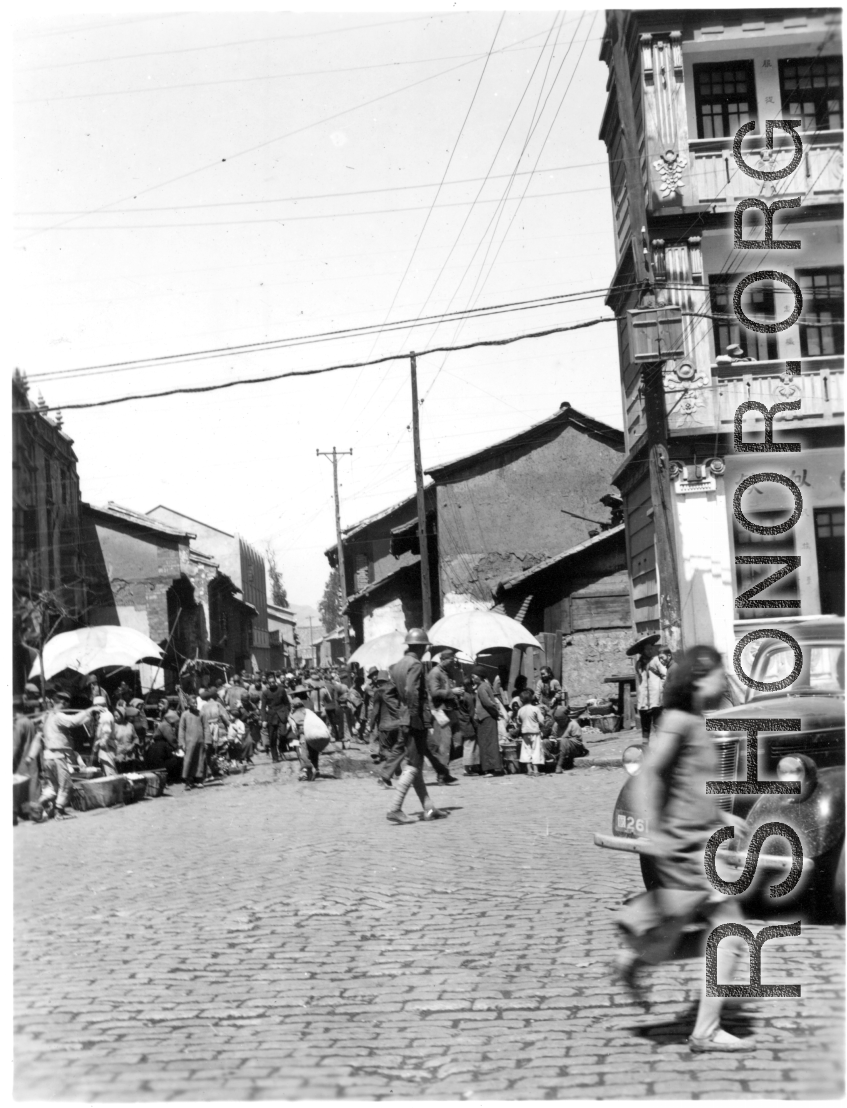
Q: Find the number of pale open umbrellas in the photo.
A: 3